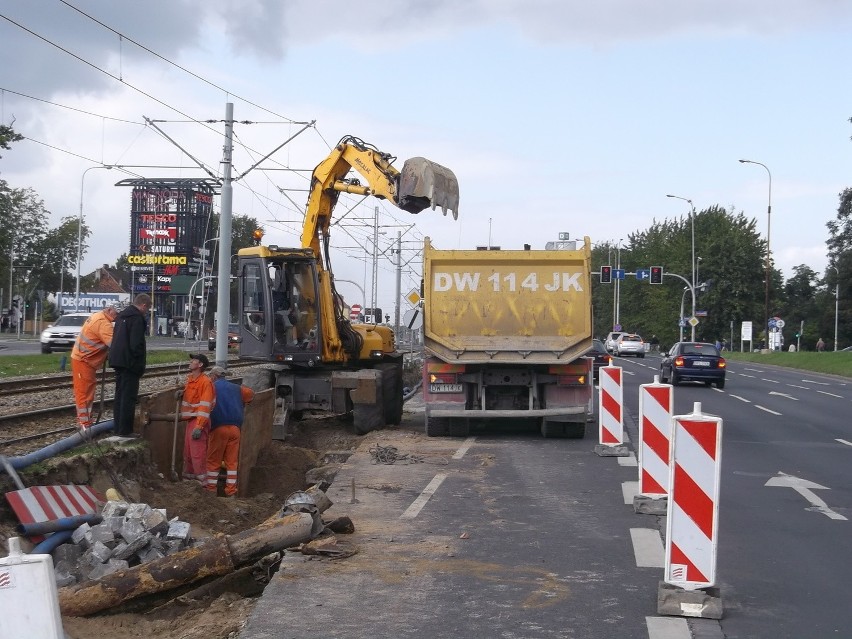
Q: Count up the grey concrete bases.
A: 3